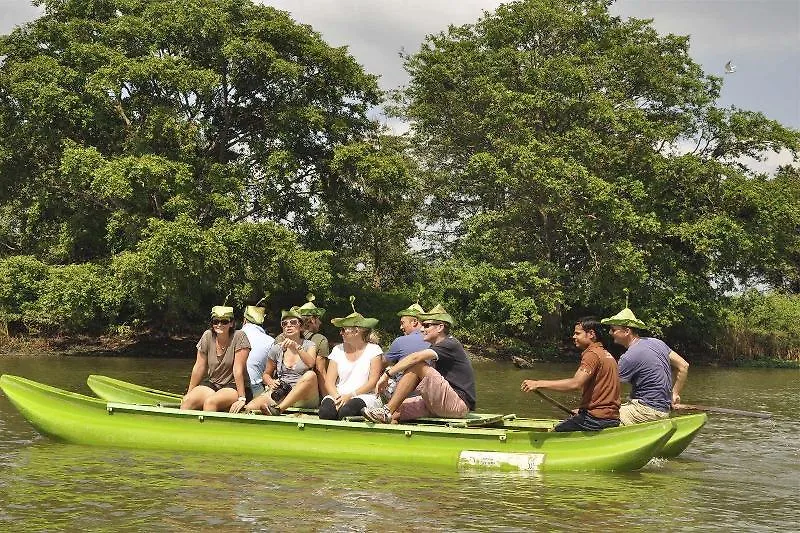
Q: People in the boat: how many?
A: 9